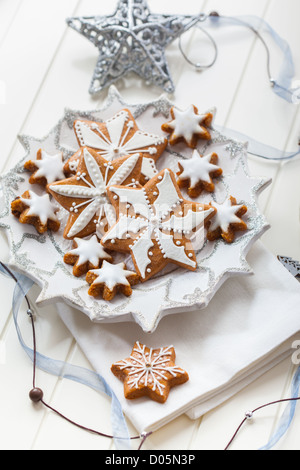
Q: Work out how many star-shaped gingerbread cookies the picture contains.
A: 11